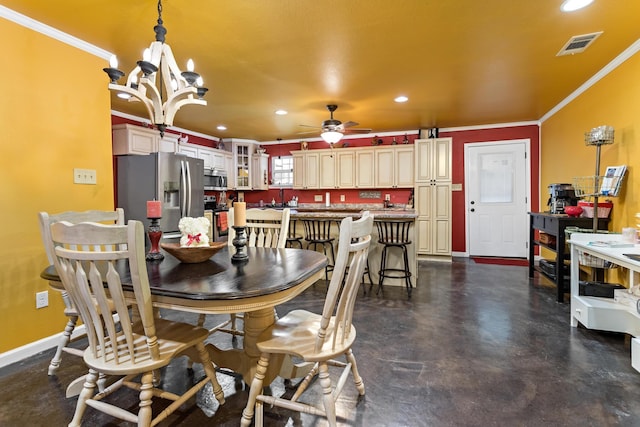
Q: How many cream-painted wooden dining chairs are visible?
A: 4